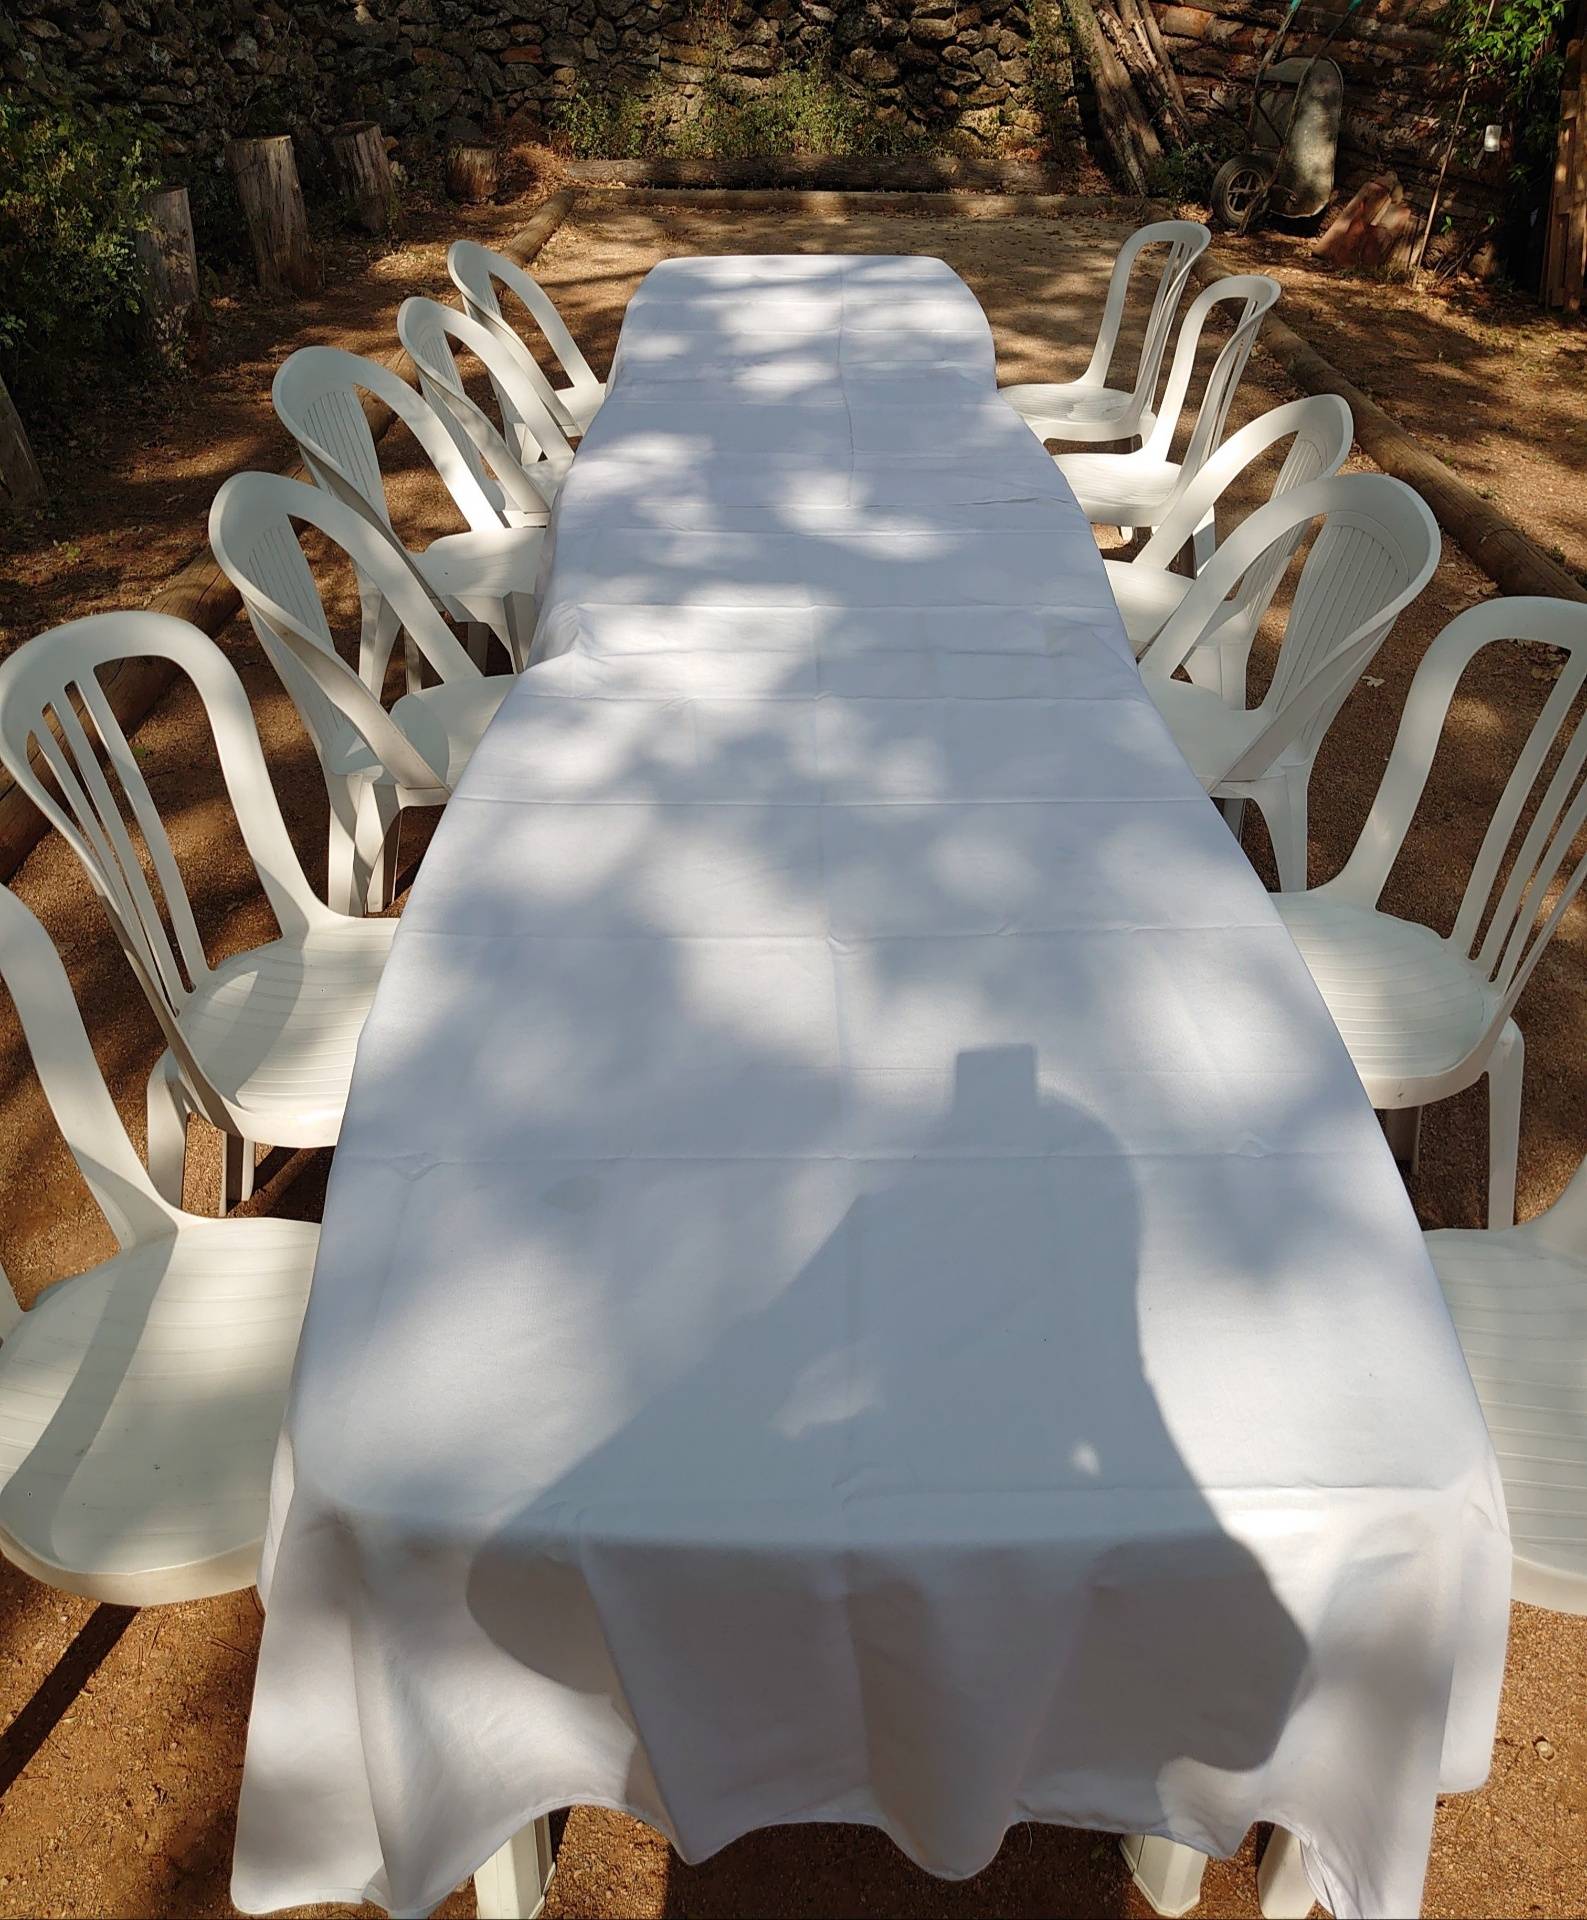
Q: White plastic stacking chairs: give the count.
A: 12